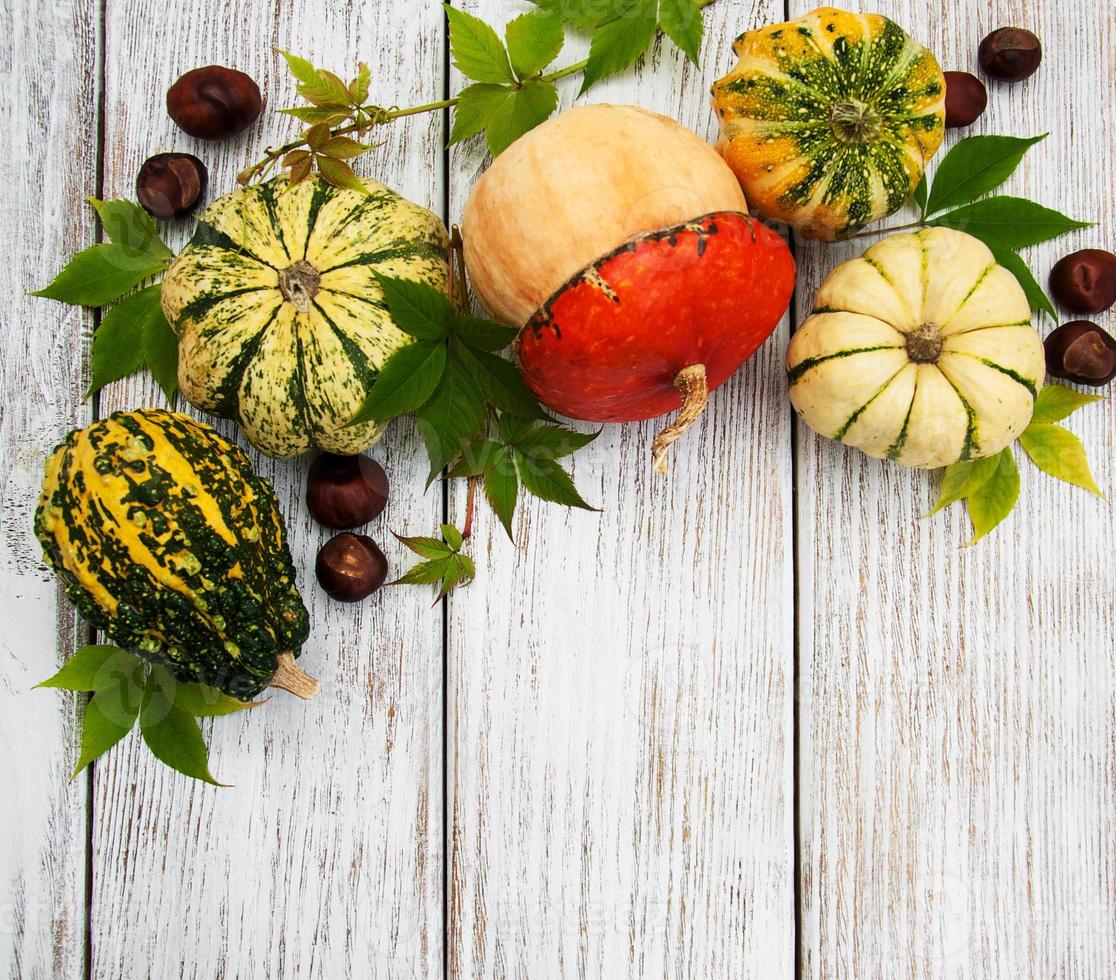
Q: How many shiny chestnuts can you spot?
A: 8